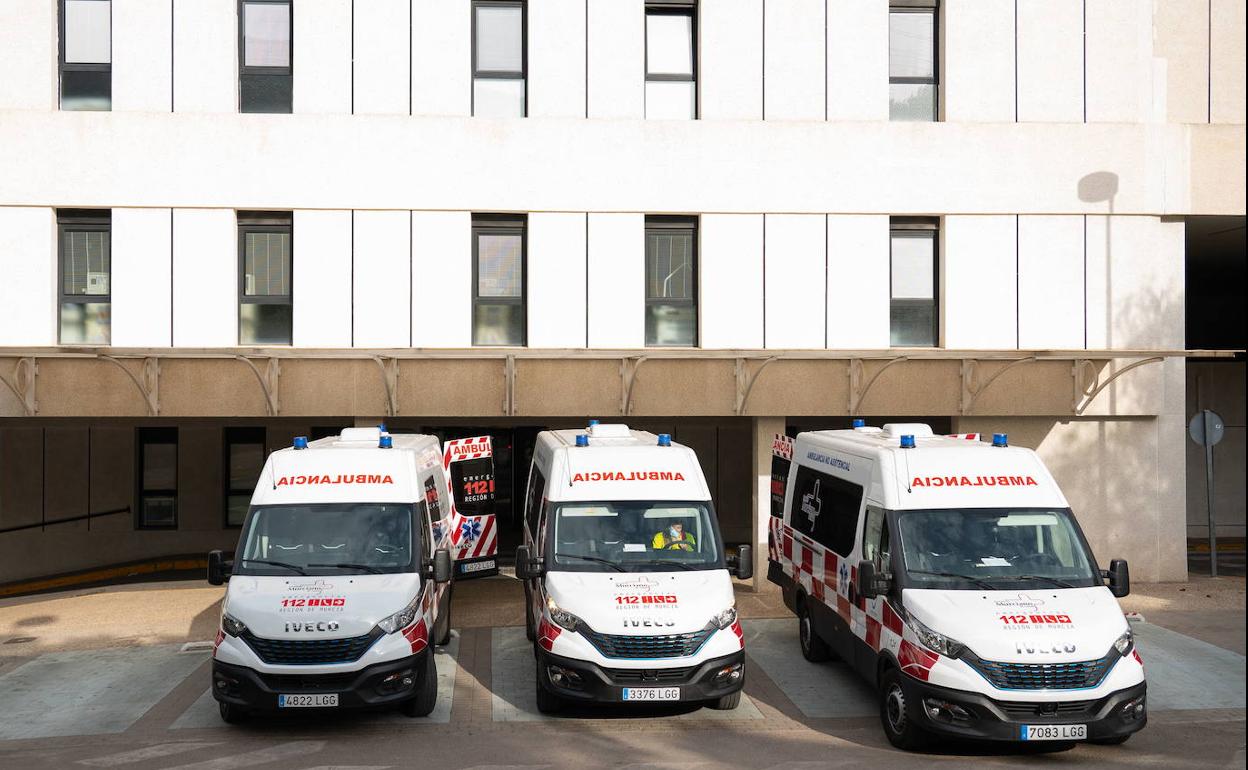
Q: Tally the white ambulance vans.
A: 3